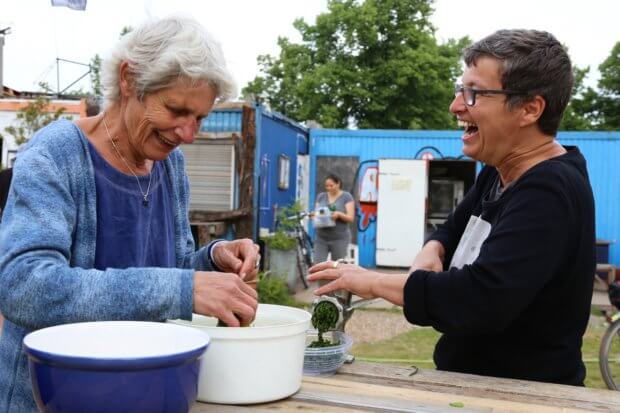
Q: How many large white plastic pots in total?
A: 1